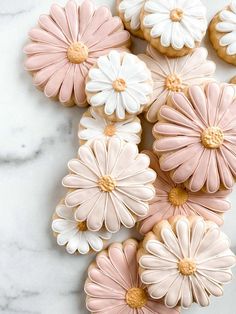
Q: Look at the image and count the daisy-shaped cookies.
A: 13